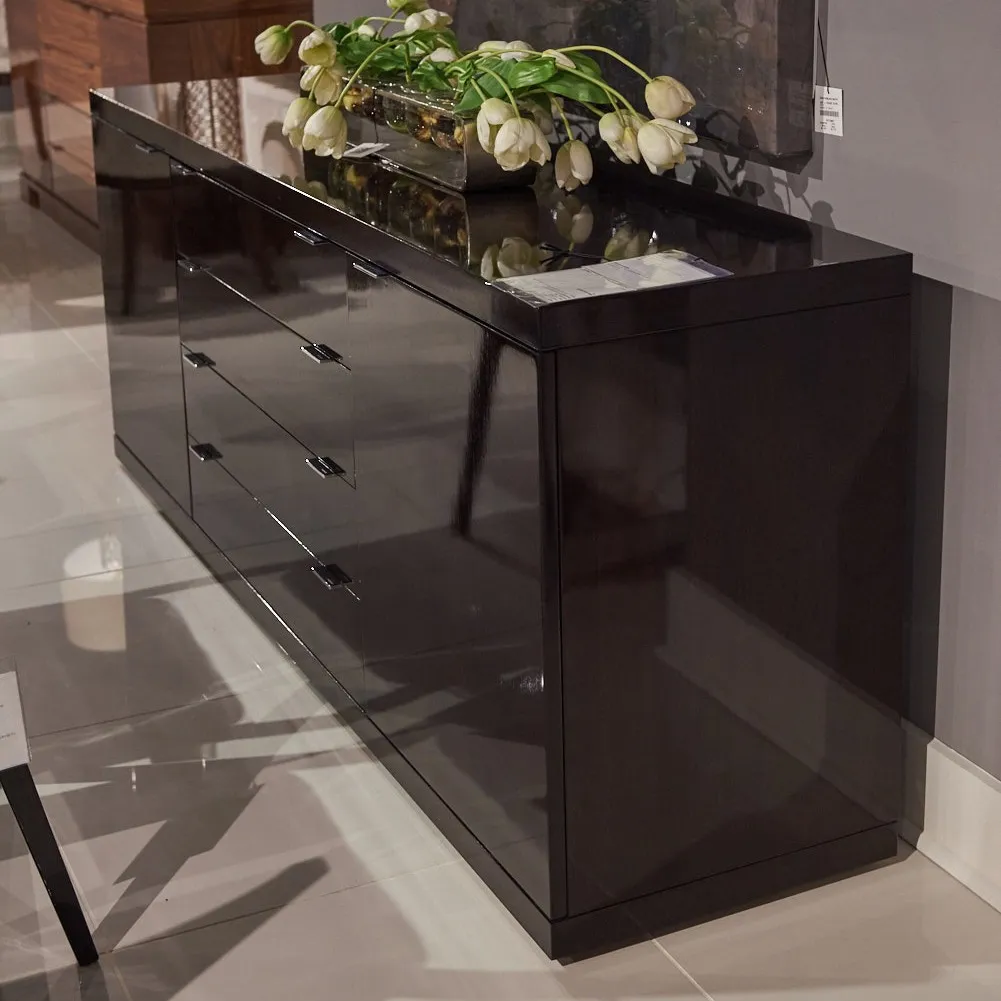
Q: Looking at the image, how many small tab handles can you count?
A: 10